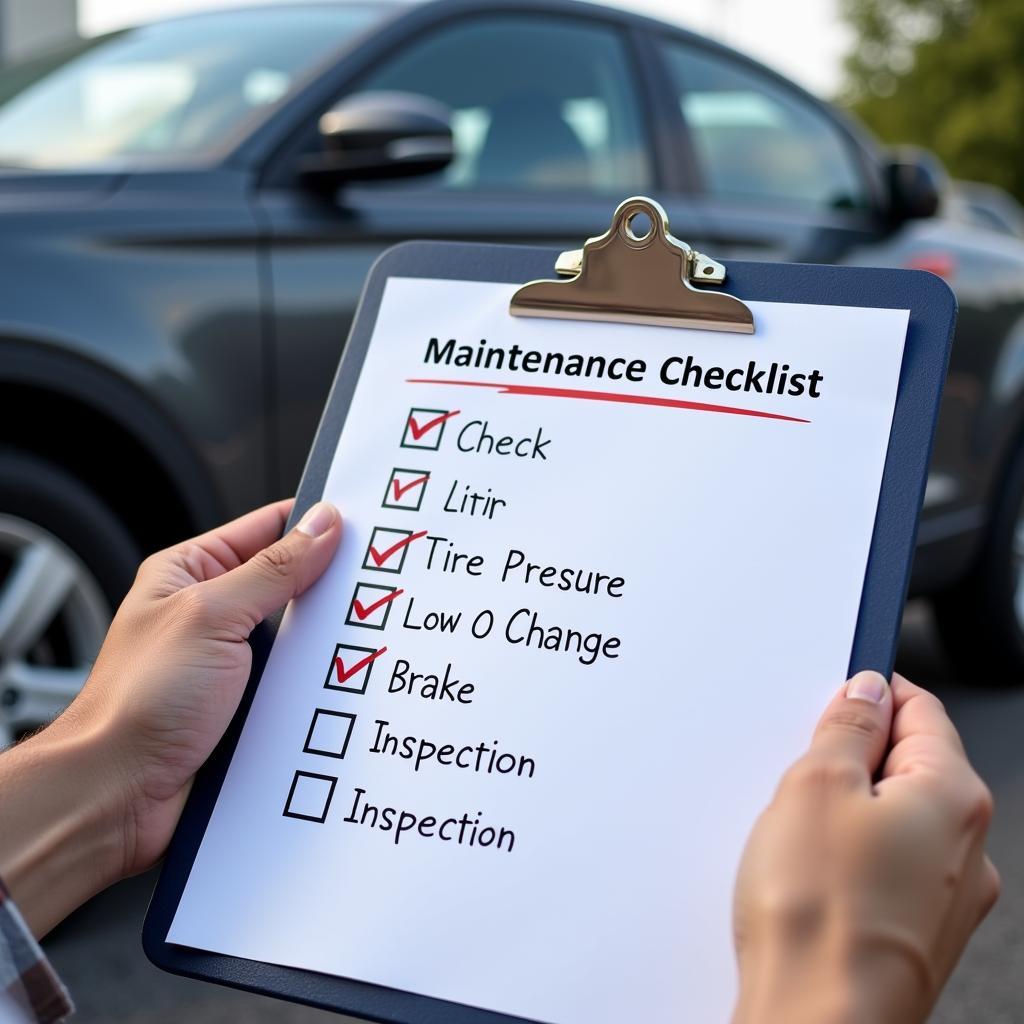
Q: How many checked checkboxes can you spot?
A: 5